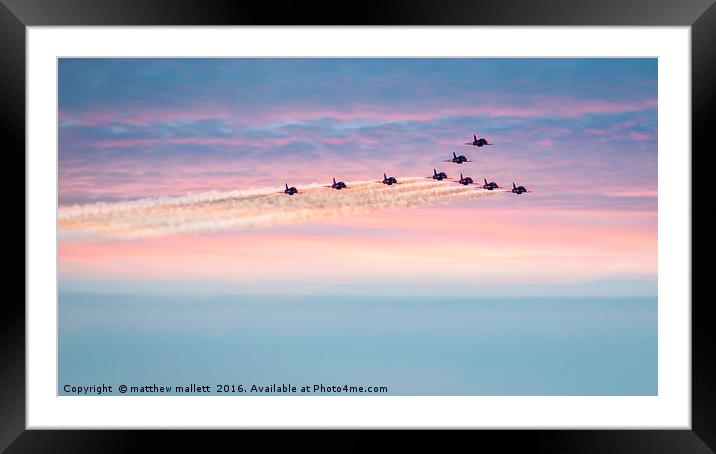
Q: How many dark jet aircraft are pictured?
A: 9